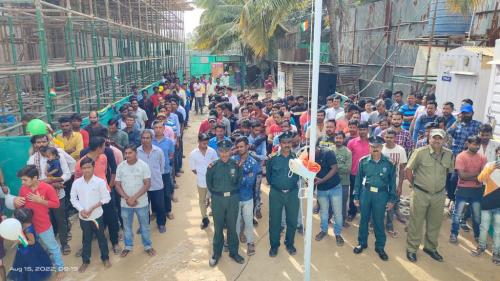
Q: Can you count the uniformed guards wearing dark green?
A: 3